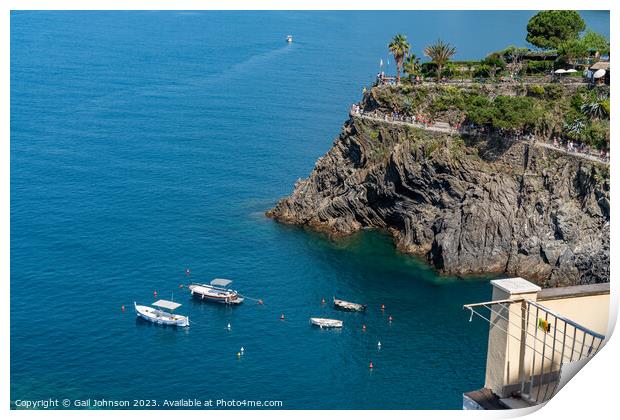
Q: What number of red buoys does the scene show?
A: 11